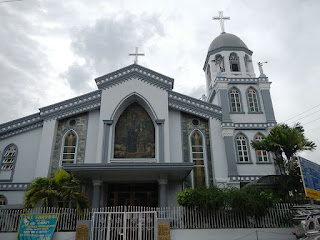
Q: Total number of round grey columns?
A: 2